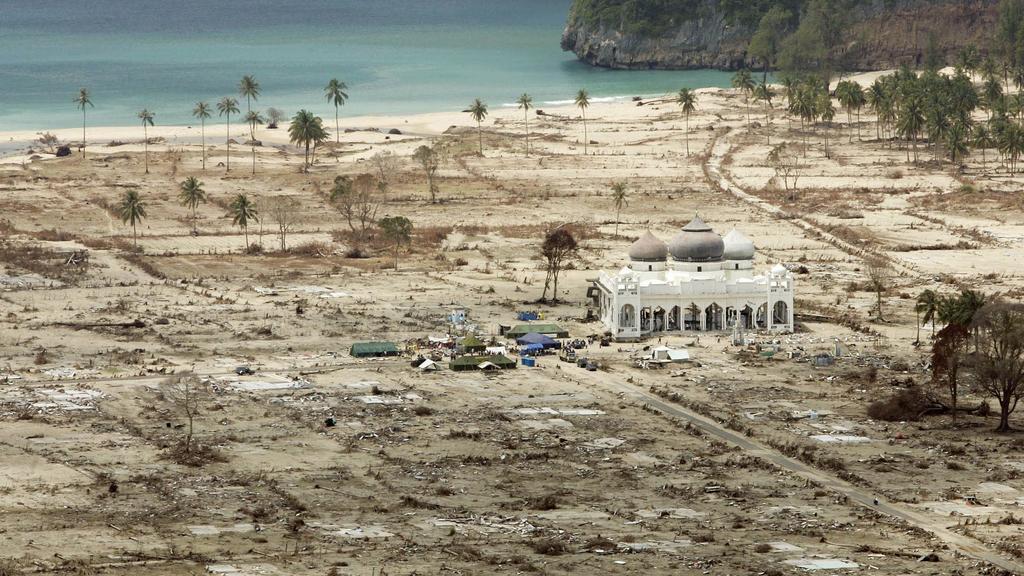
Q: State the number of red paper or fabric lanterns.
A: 0